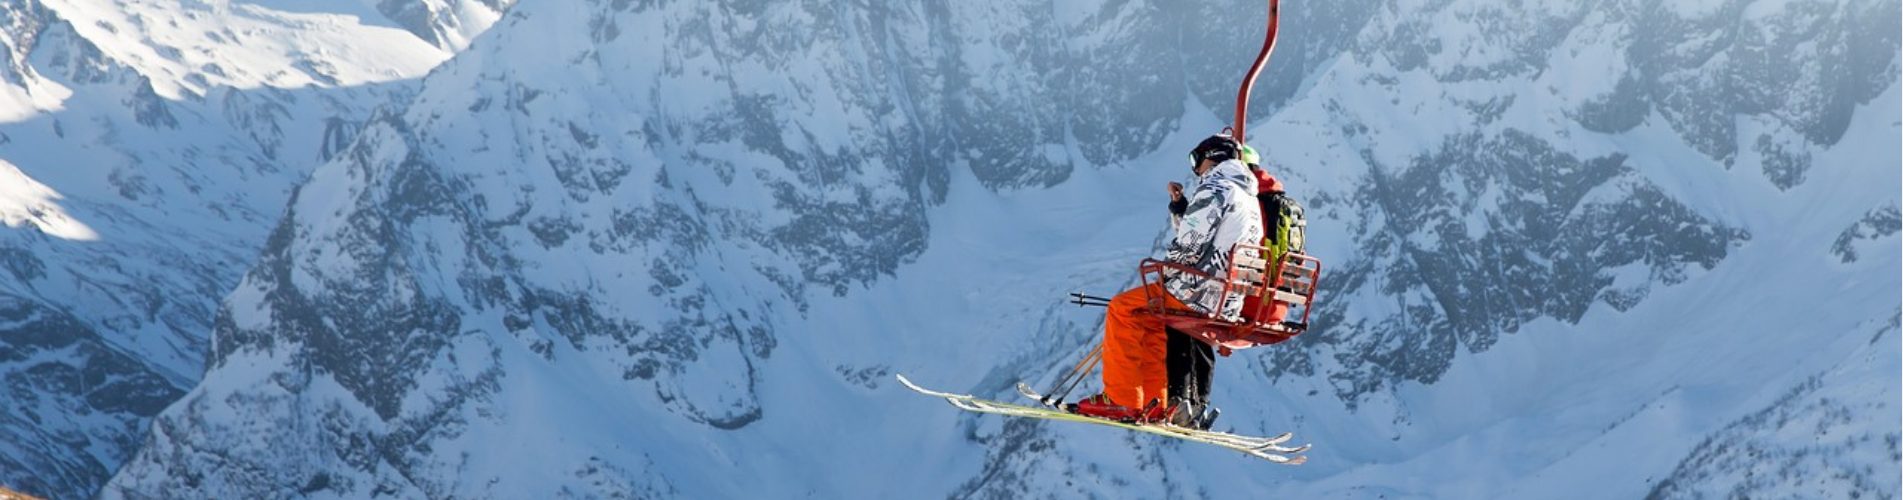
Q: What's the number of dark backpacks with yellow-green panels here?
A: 1